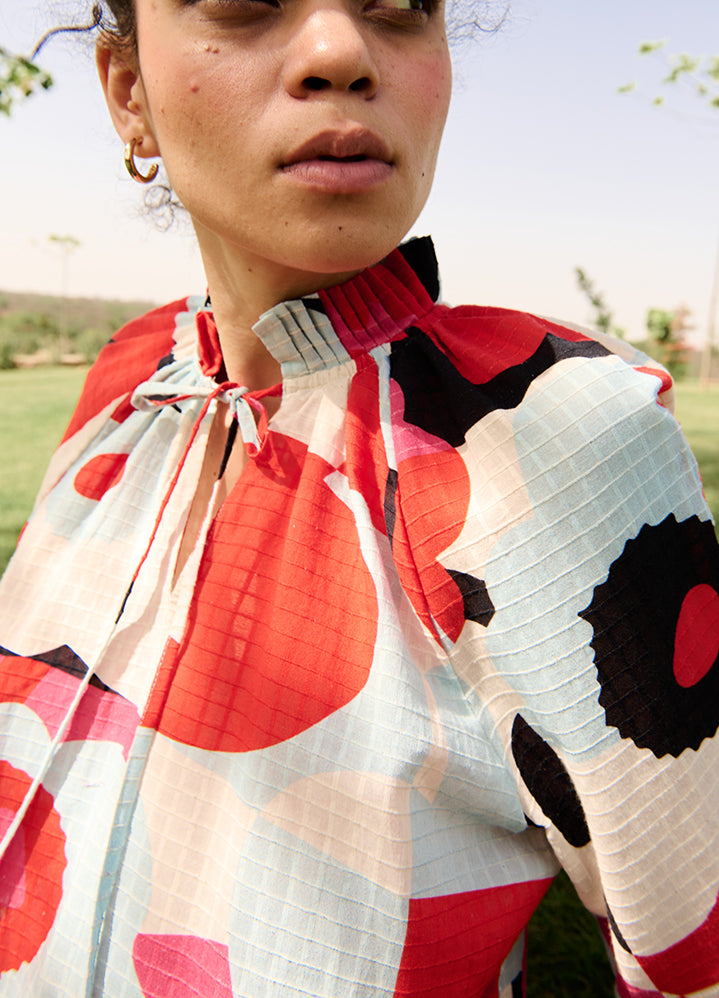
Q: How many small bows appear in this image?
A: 1